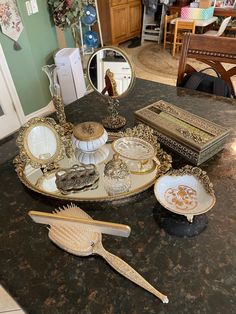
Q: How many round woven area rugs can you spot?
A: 1